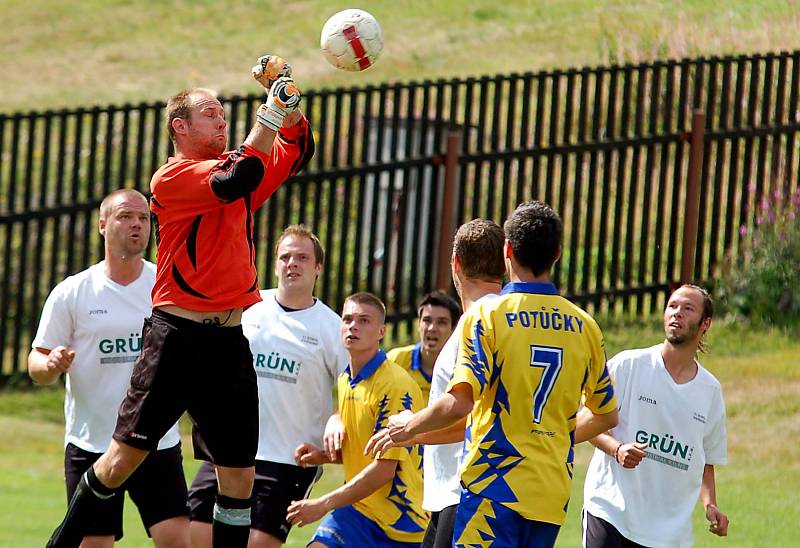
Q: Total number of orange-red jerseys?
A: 1